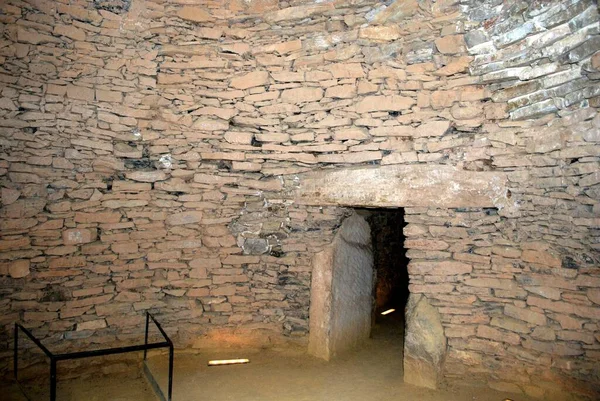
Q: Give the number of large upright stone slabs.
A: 2